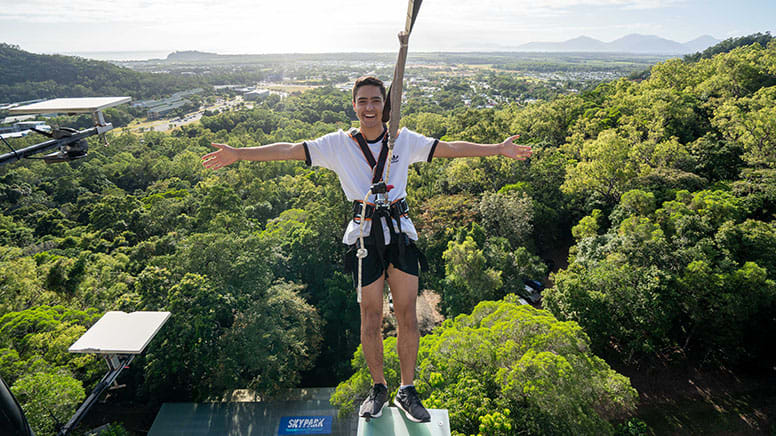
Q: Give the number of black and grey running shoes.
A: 2